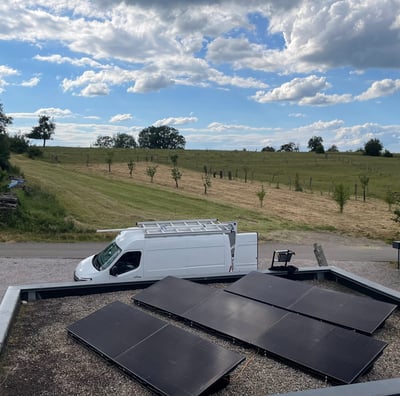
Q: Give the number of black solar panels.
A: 7